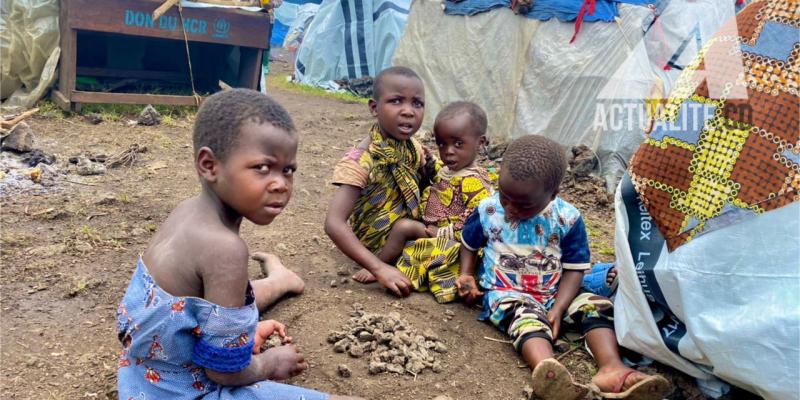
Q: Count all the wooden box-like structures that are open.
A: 1